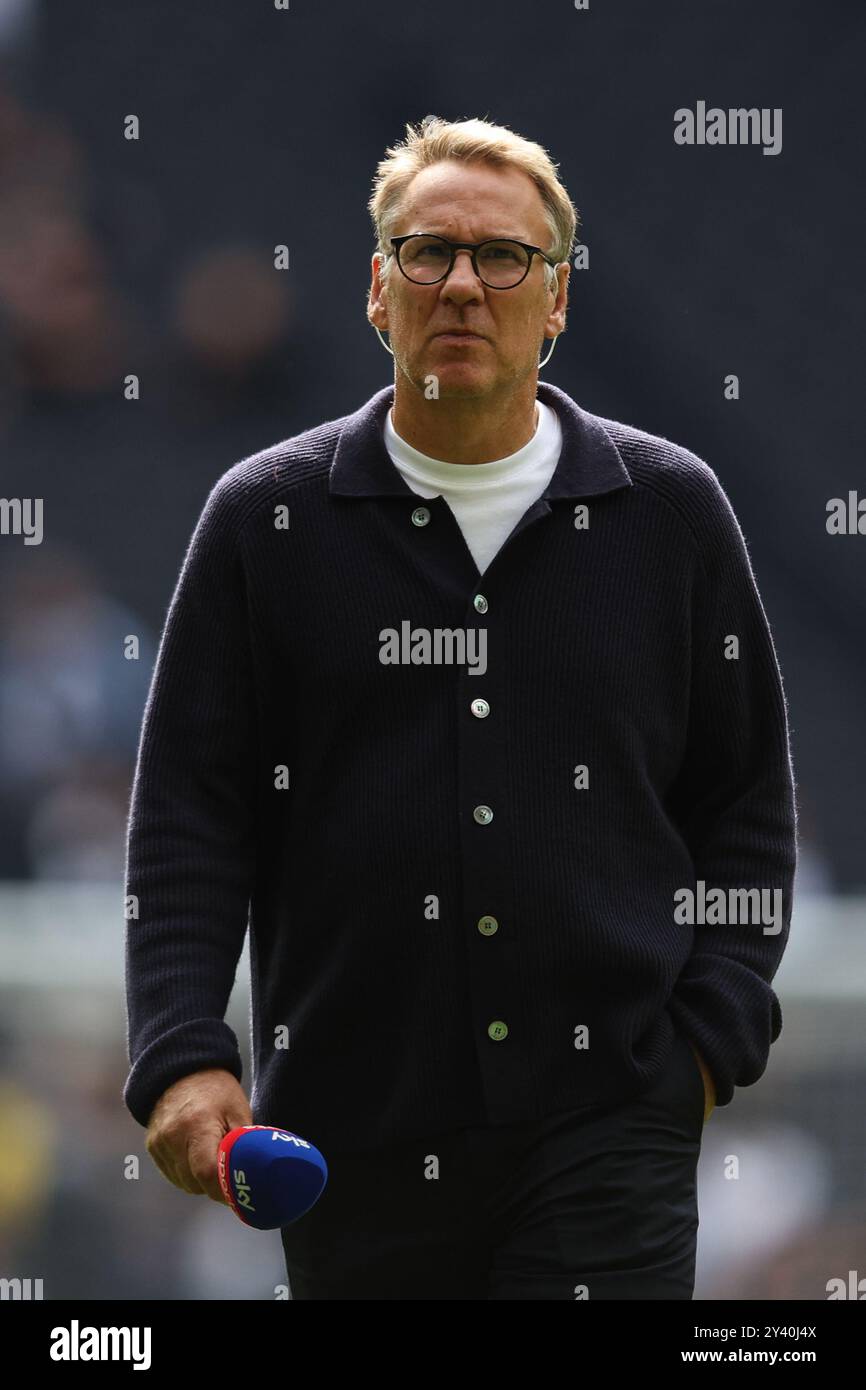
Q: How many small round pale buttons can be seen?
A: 6